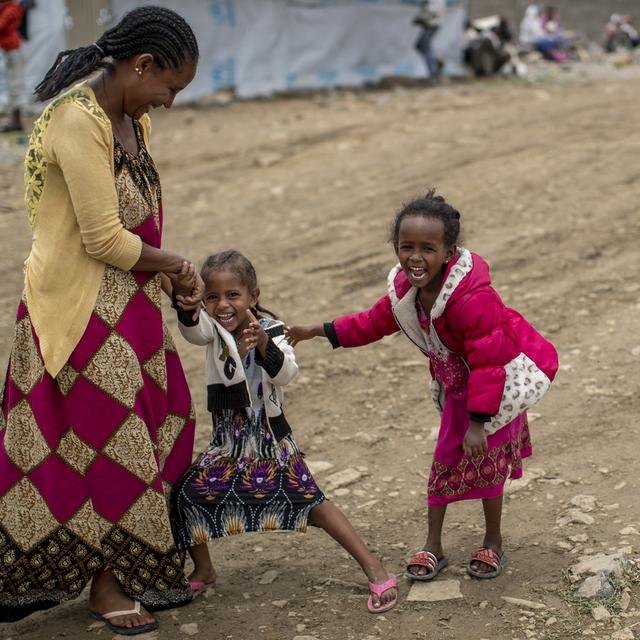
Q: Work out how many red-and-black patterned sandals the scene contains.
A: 2